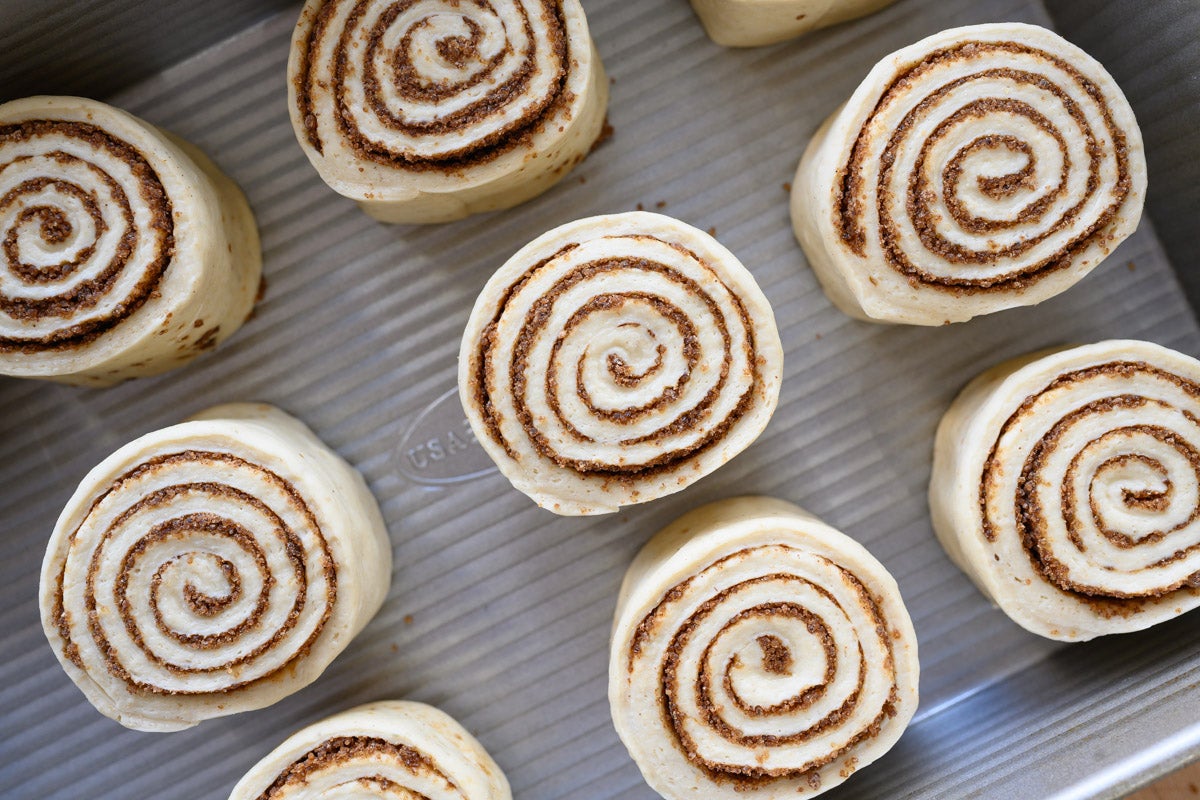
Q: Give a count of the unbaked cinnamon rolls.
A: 9